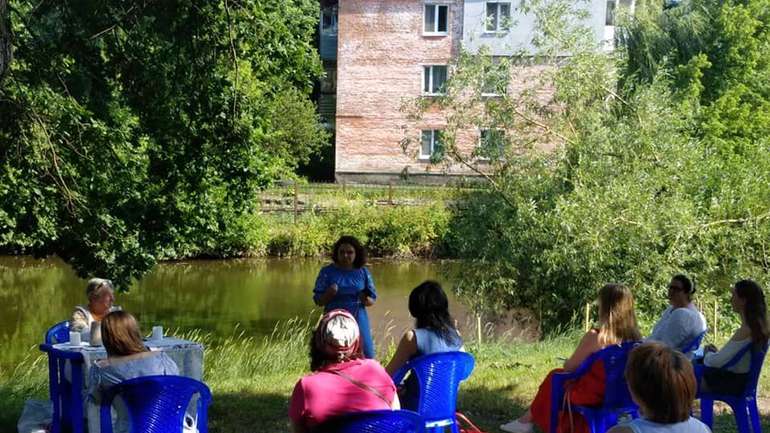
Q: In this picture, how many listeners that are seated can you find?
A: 8